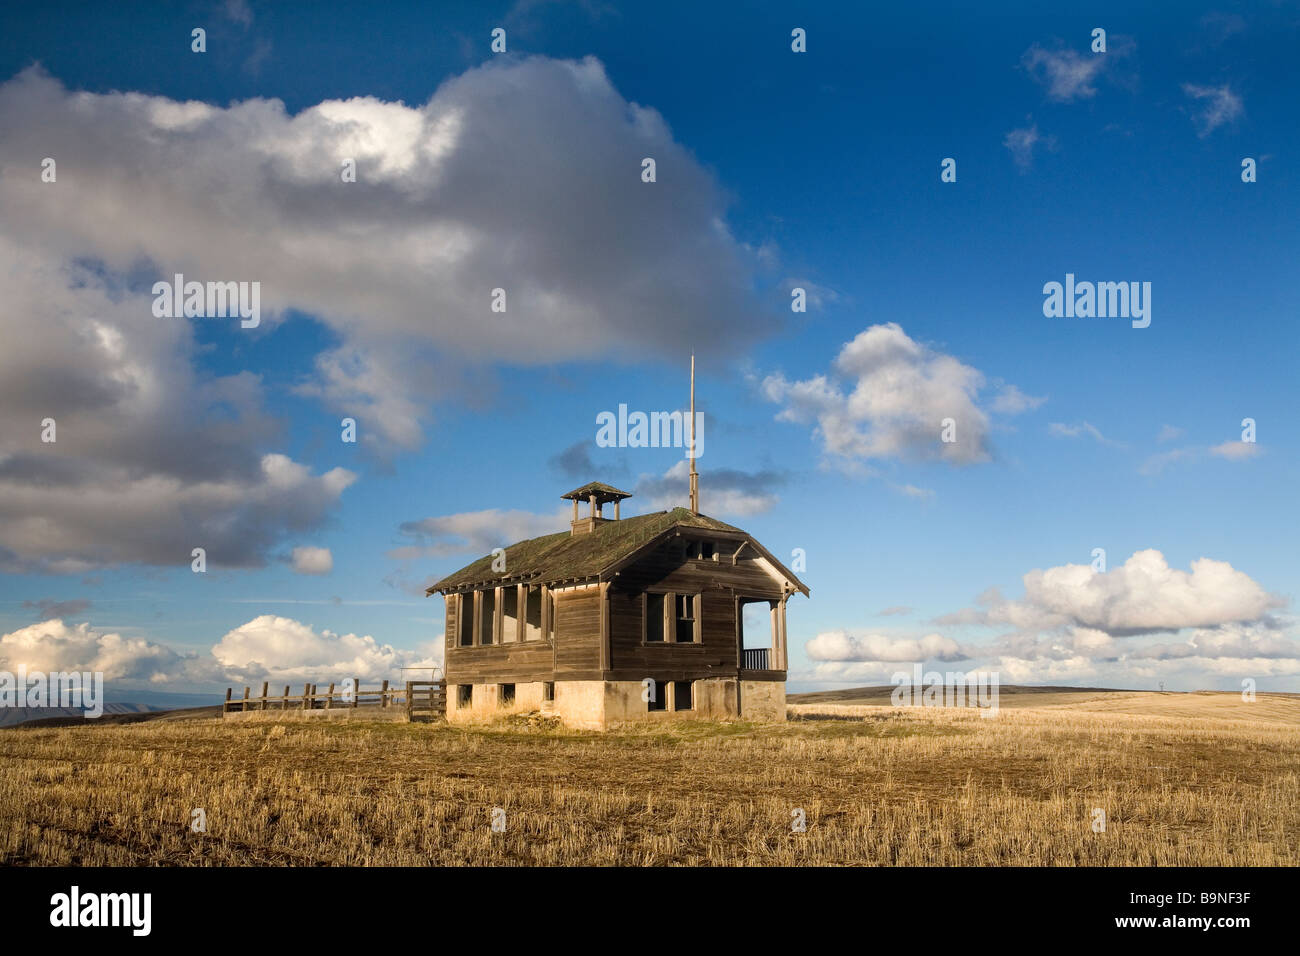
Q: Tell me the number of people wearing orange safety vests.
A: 0